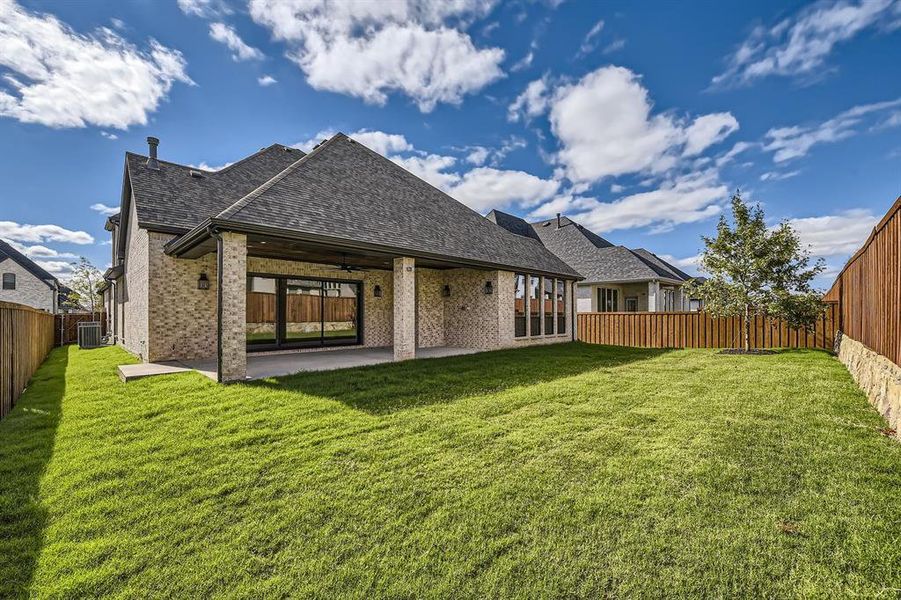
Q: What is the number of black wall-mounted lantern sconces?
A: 4